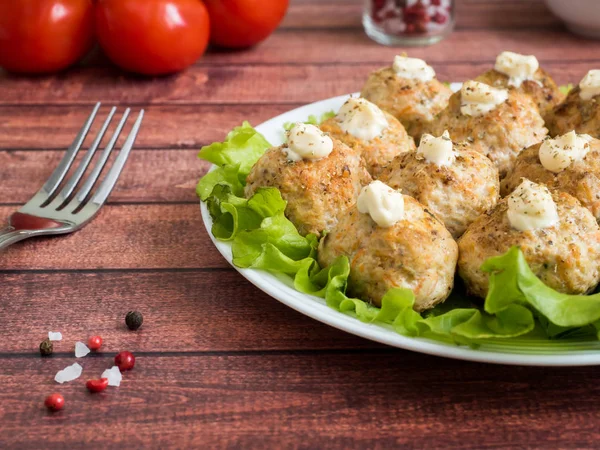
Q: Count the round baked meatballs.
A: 10